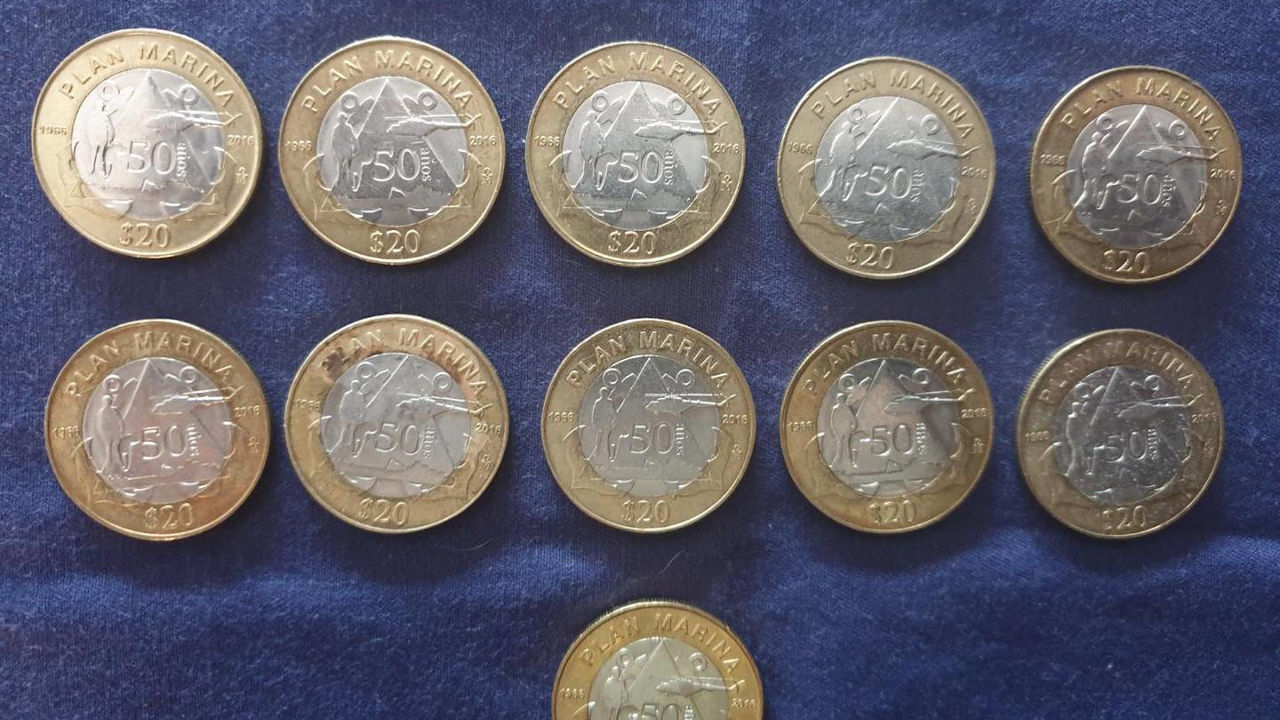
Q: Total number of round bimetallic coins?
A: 11